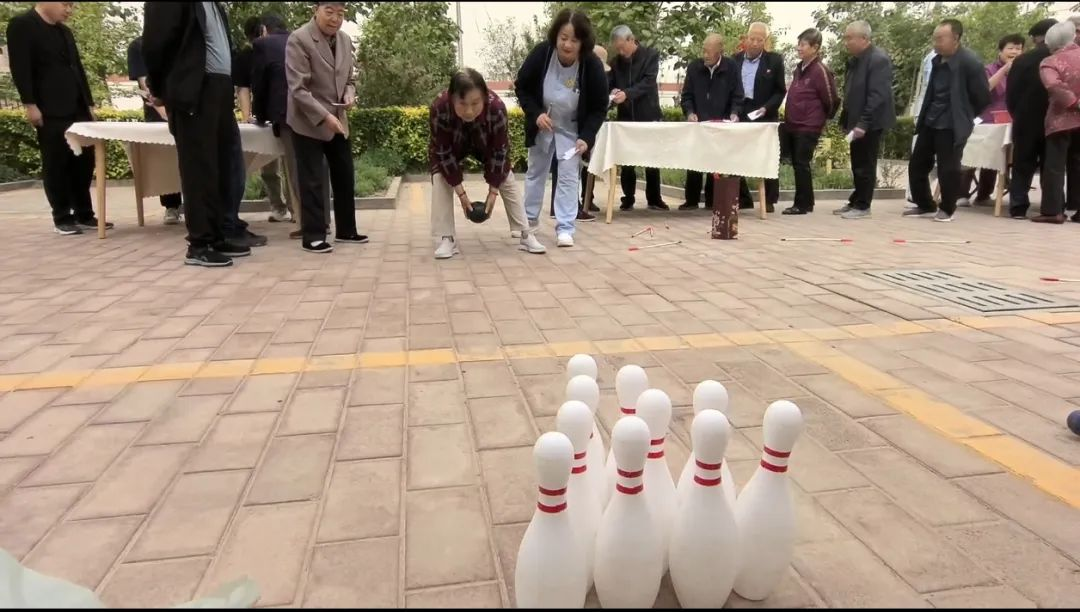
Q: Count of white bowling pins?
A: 10